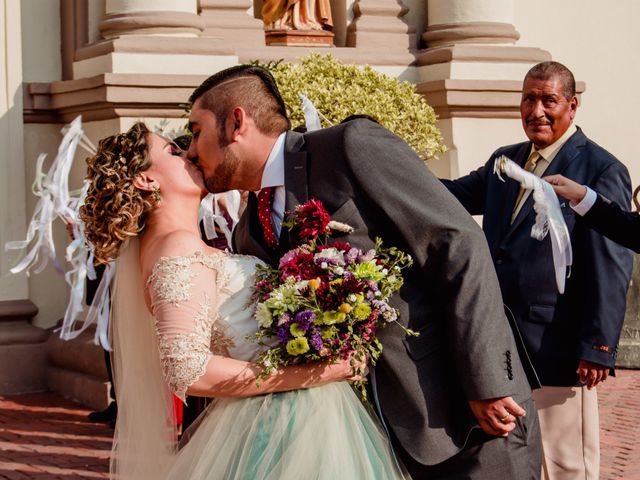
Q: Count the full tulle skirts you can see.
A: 1